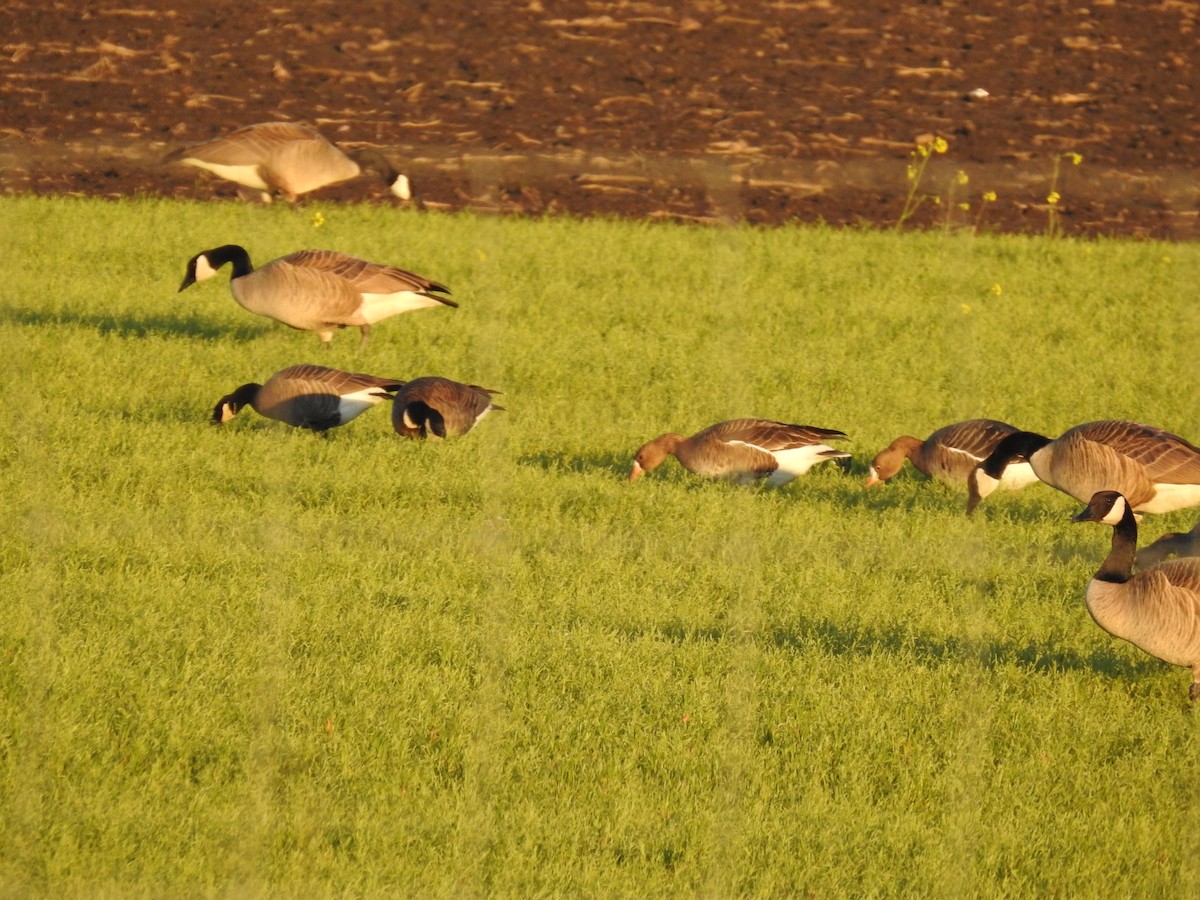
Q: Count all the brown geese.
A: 2